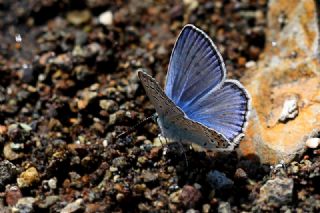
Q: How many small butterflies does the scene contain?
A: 1